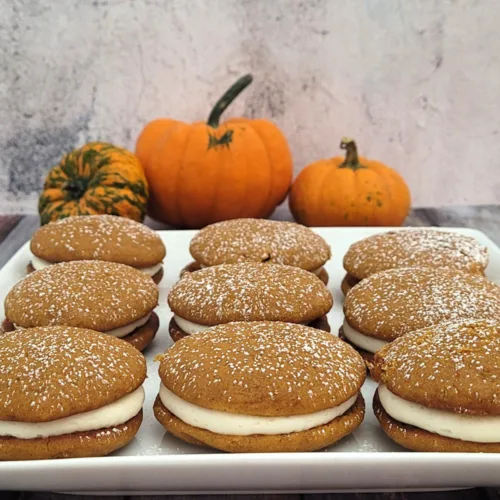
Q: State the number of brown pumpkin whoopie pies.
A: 9